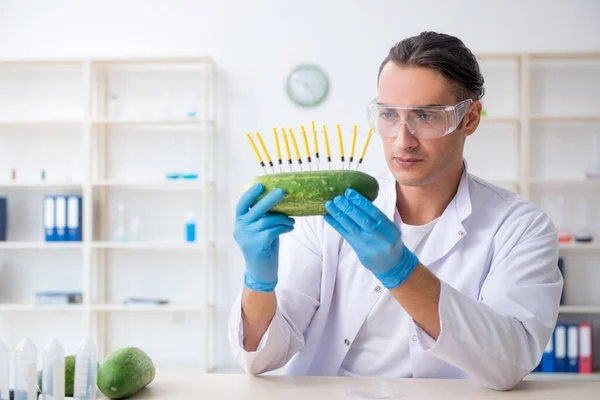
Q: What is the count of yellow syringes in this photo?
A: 11